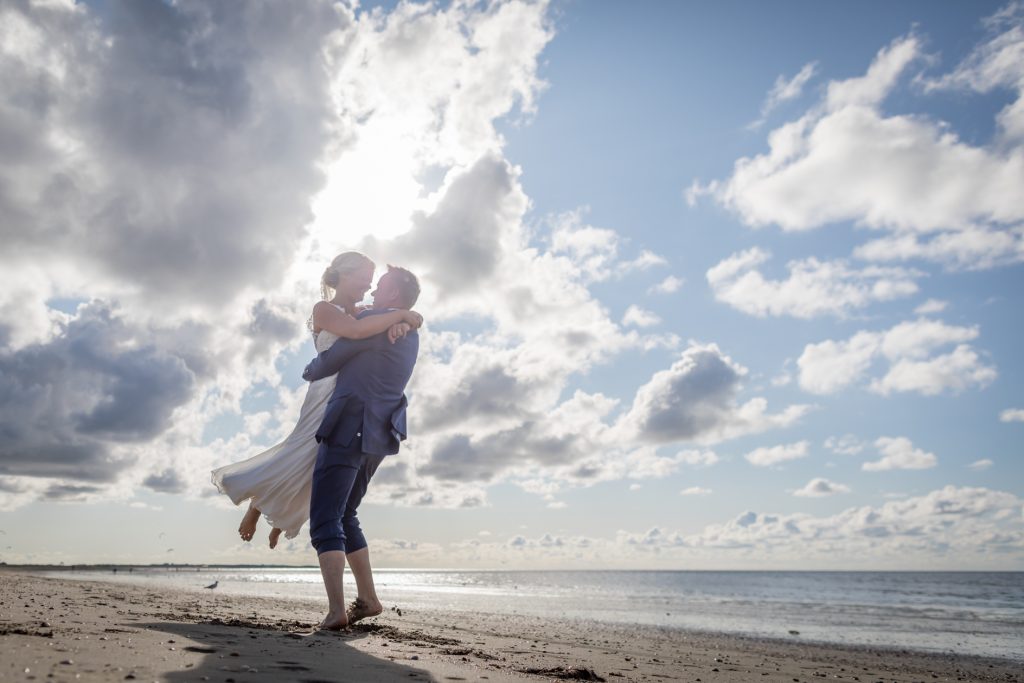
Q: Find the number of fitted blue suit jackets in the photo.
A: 1